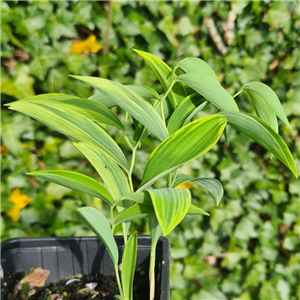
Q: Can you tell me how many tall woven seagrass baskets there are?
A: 0